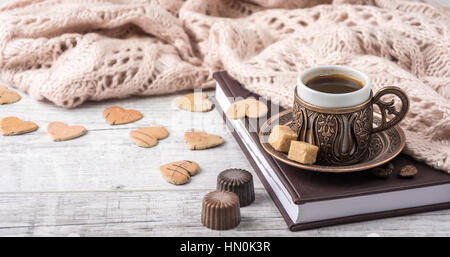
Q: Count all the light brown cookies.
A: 9